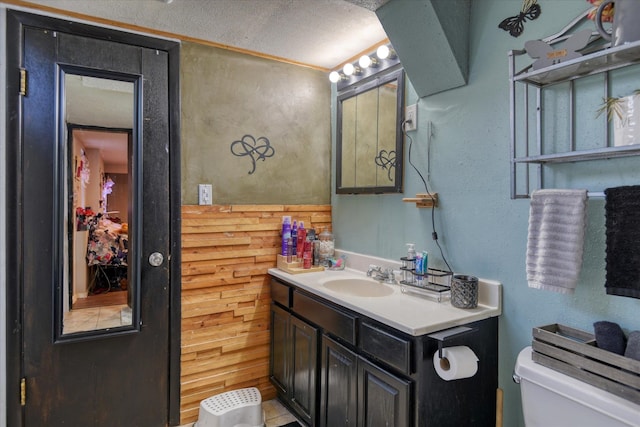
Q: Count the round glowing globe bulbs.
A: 4